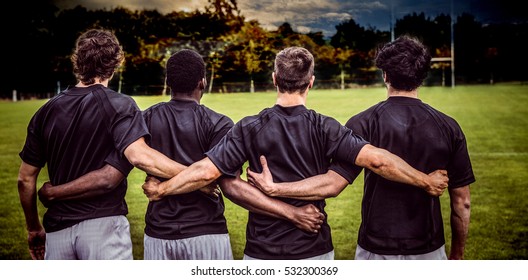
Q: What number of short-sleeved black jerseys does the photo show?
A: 4